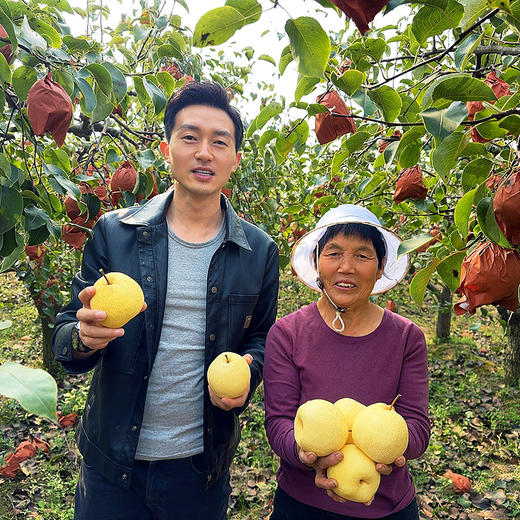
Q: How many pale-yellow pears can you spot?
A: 6